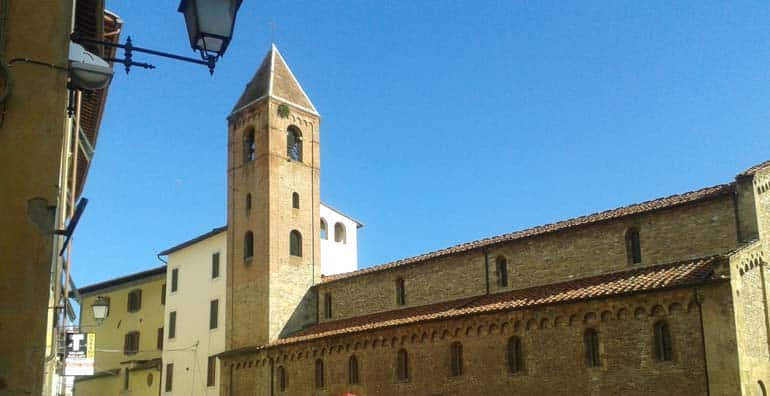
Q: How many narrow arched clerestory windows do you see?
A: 4